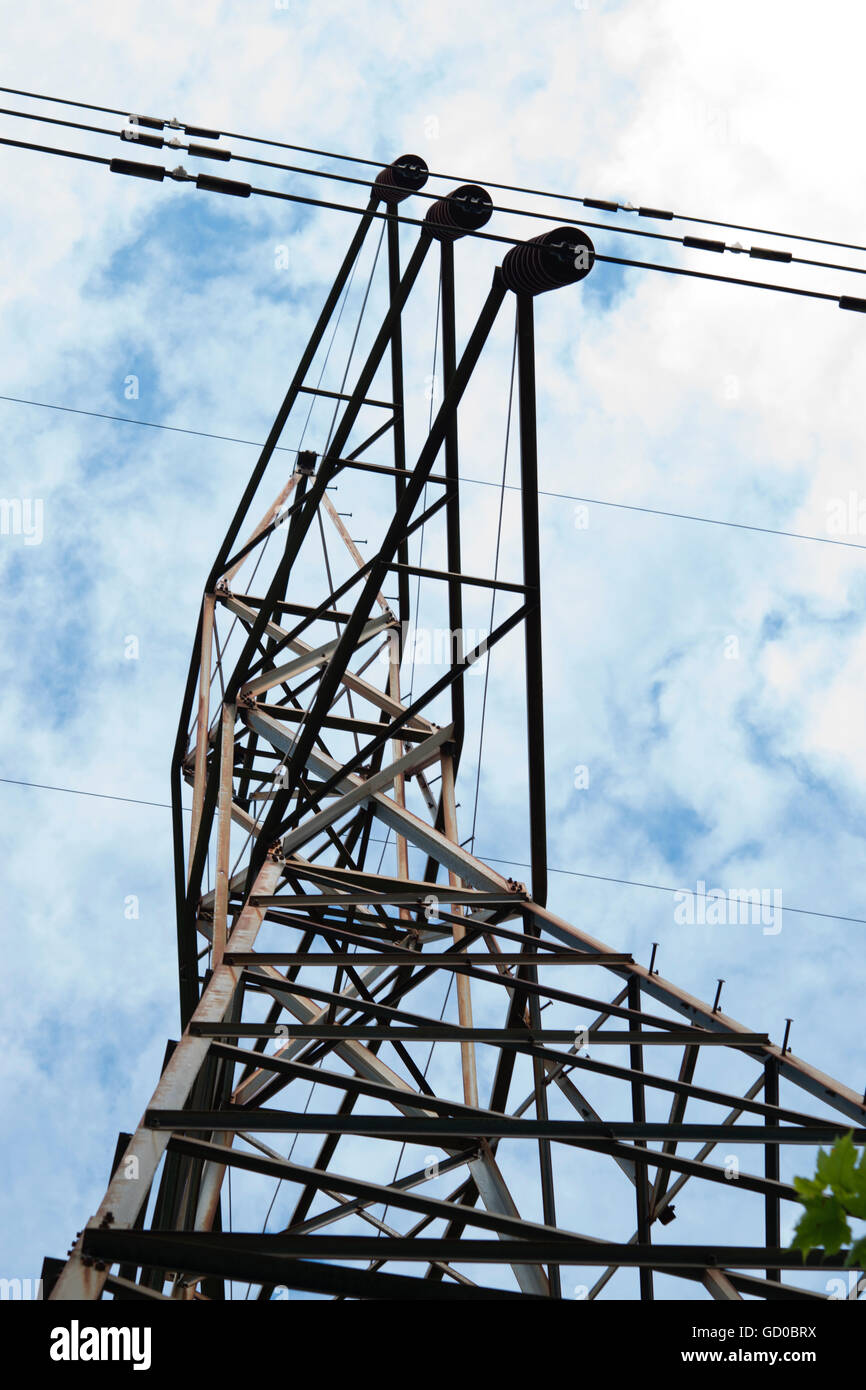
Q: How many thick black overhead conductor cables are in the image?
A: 3